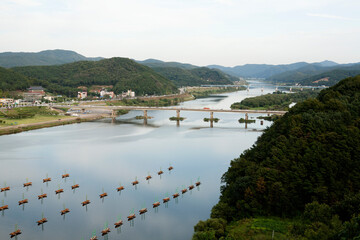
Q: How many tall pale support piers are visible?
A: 5